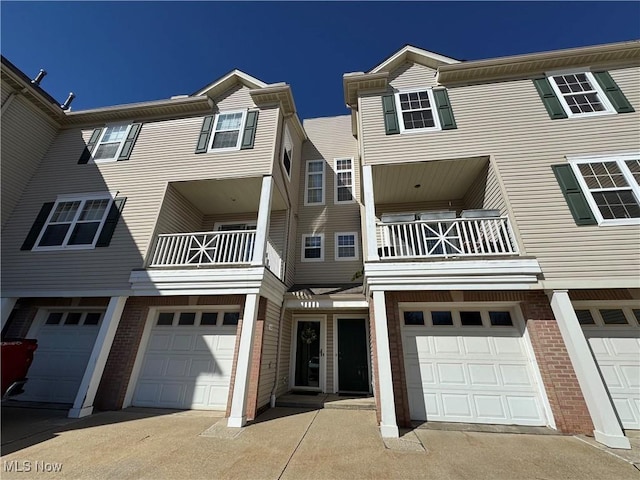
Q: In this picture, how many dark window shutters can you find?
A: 11